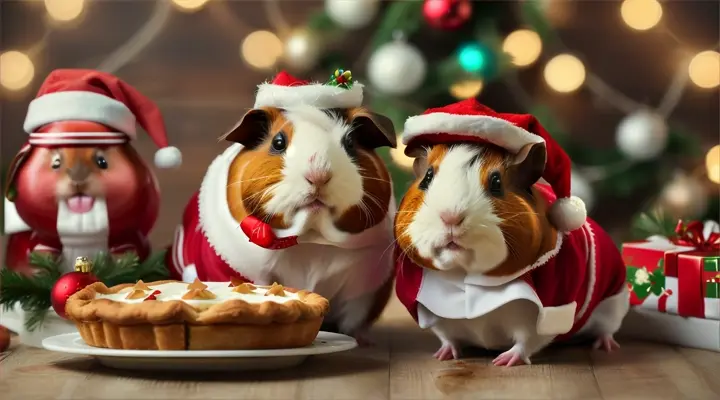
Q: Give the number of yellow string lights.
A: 11